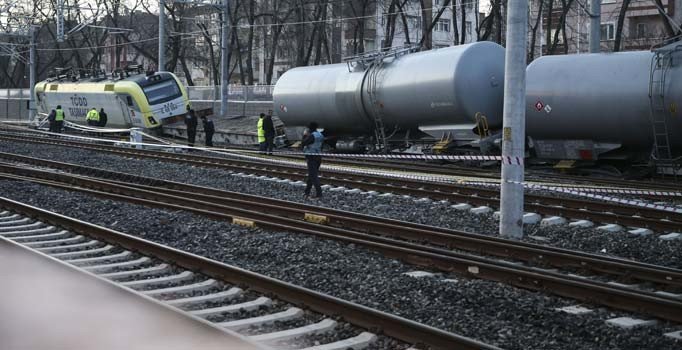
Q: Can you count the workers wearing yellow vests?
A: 3